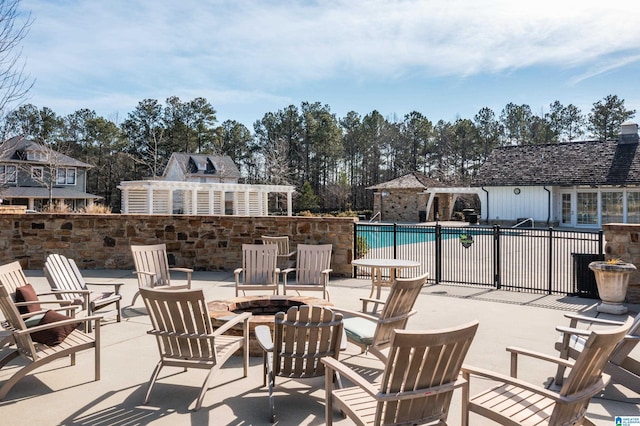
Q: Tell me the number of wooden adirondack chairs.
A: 13